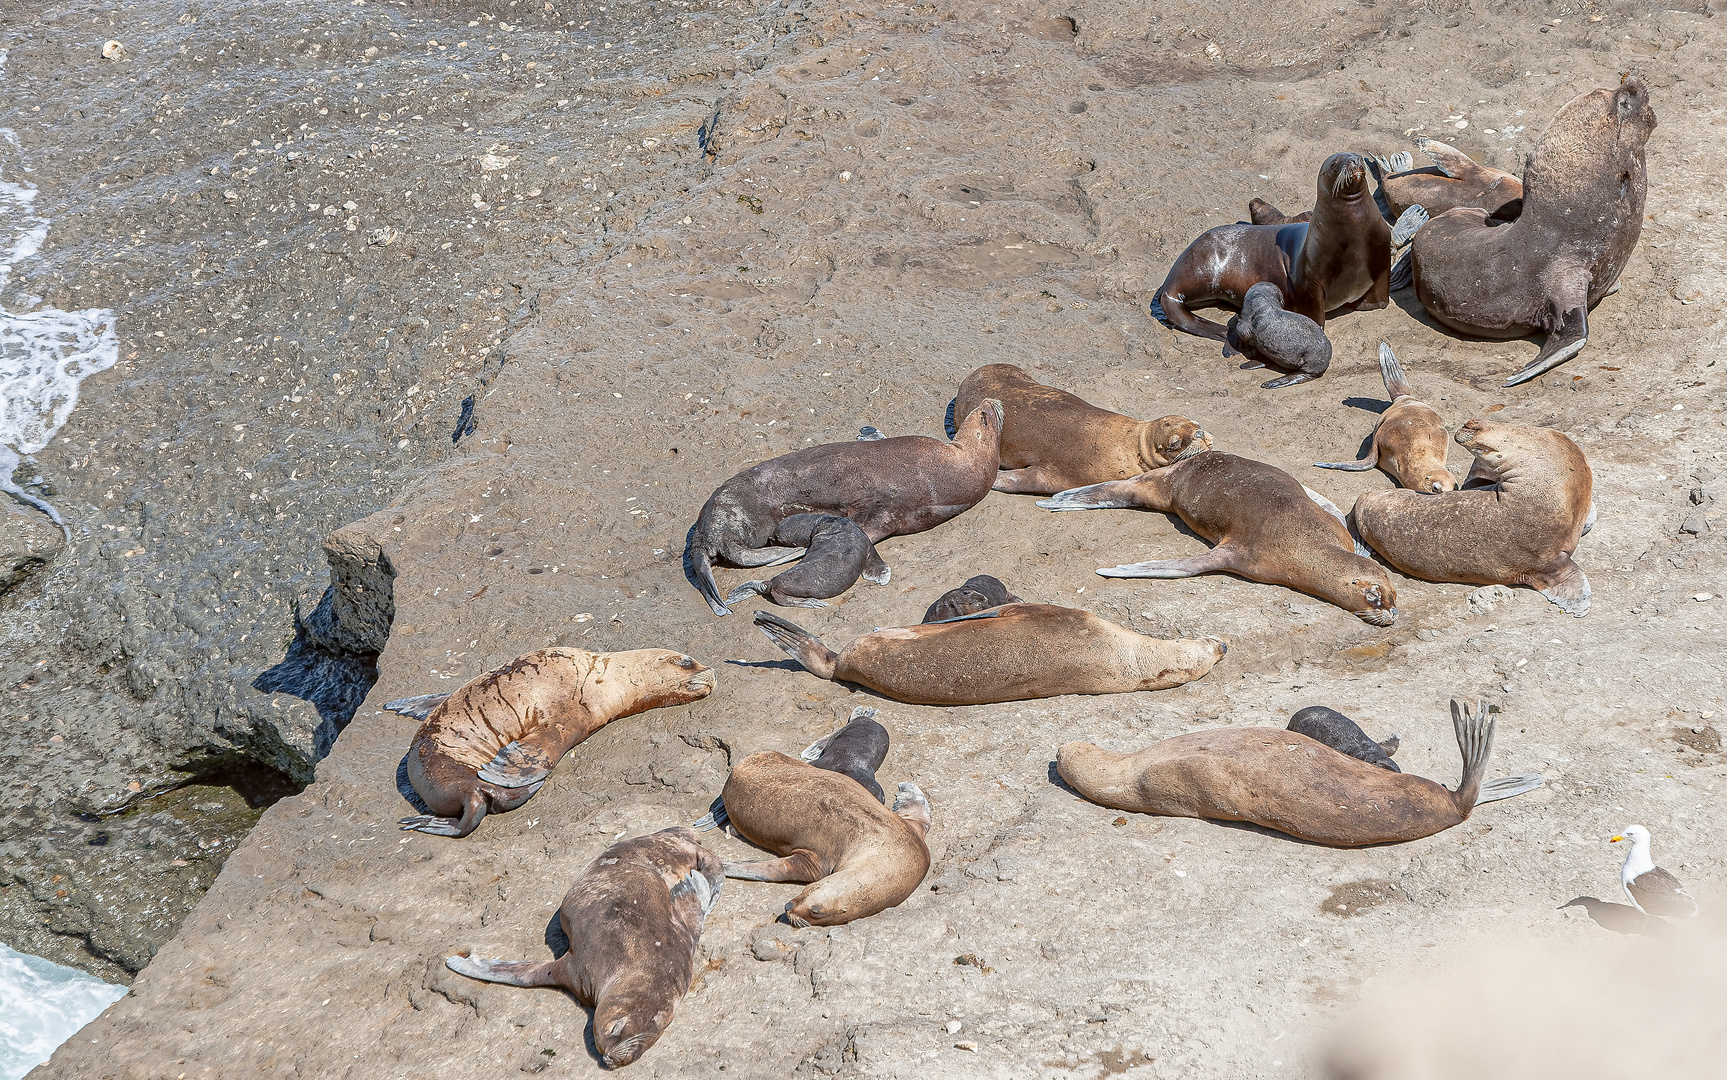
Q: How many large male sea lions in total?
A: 1